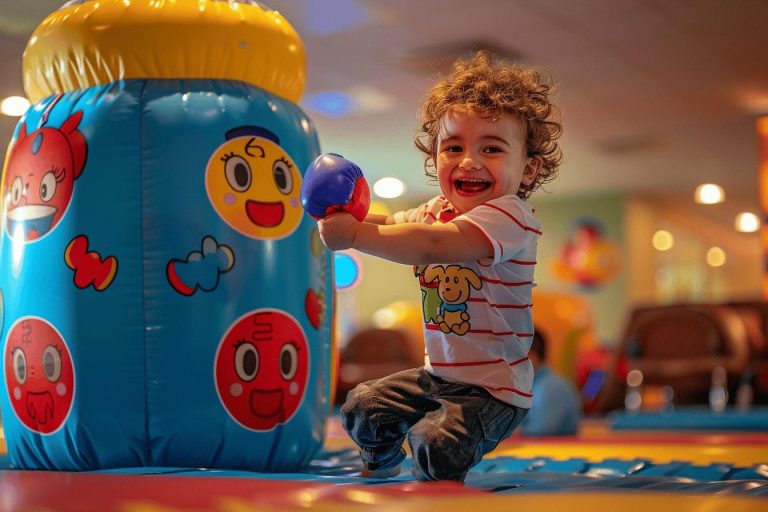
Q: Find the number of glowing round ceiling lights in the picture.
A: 6